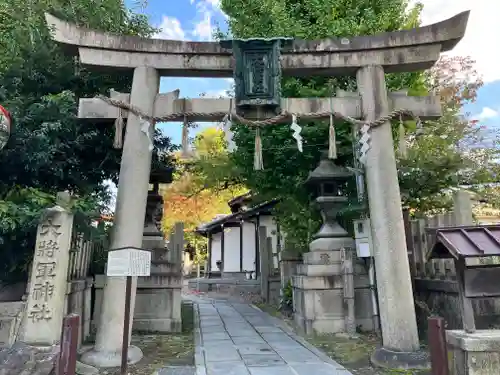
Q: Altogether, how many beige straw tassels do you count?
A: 5